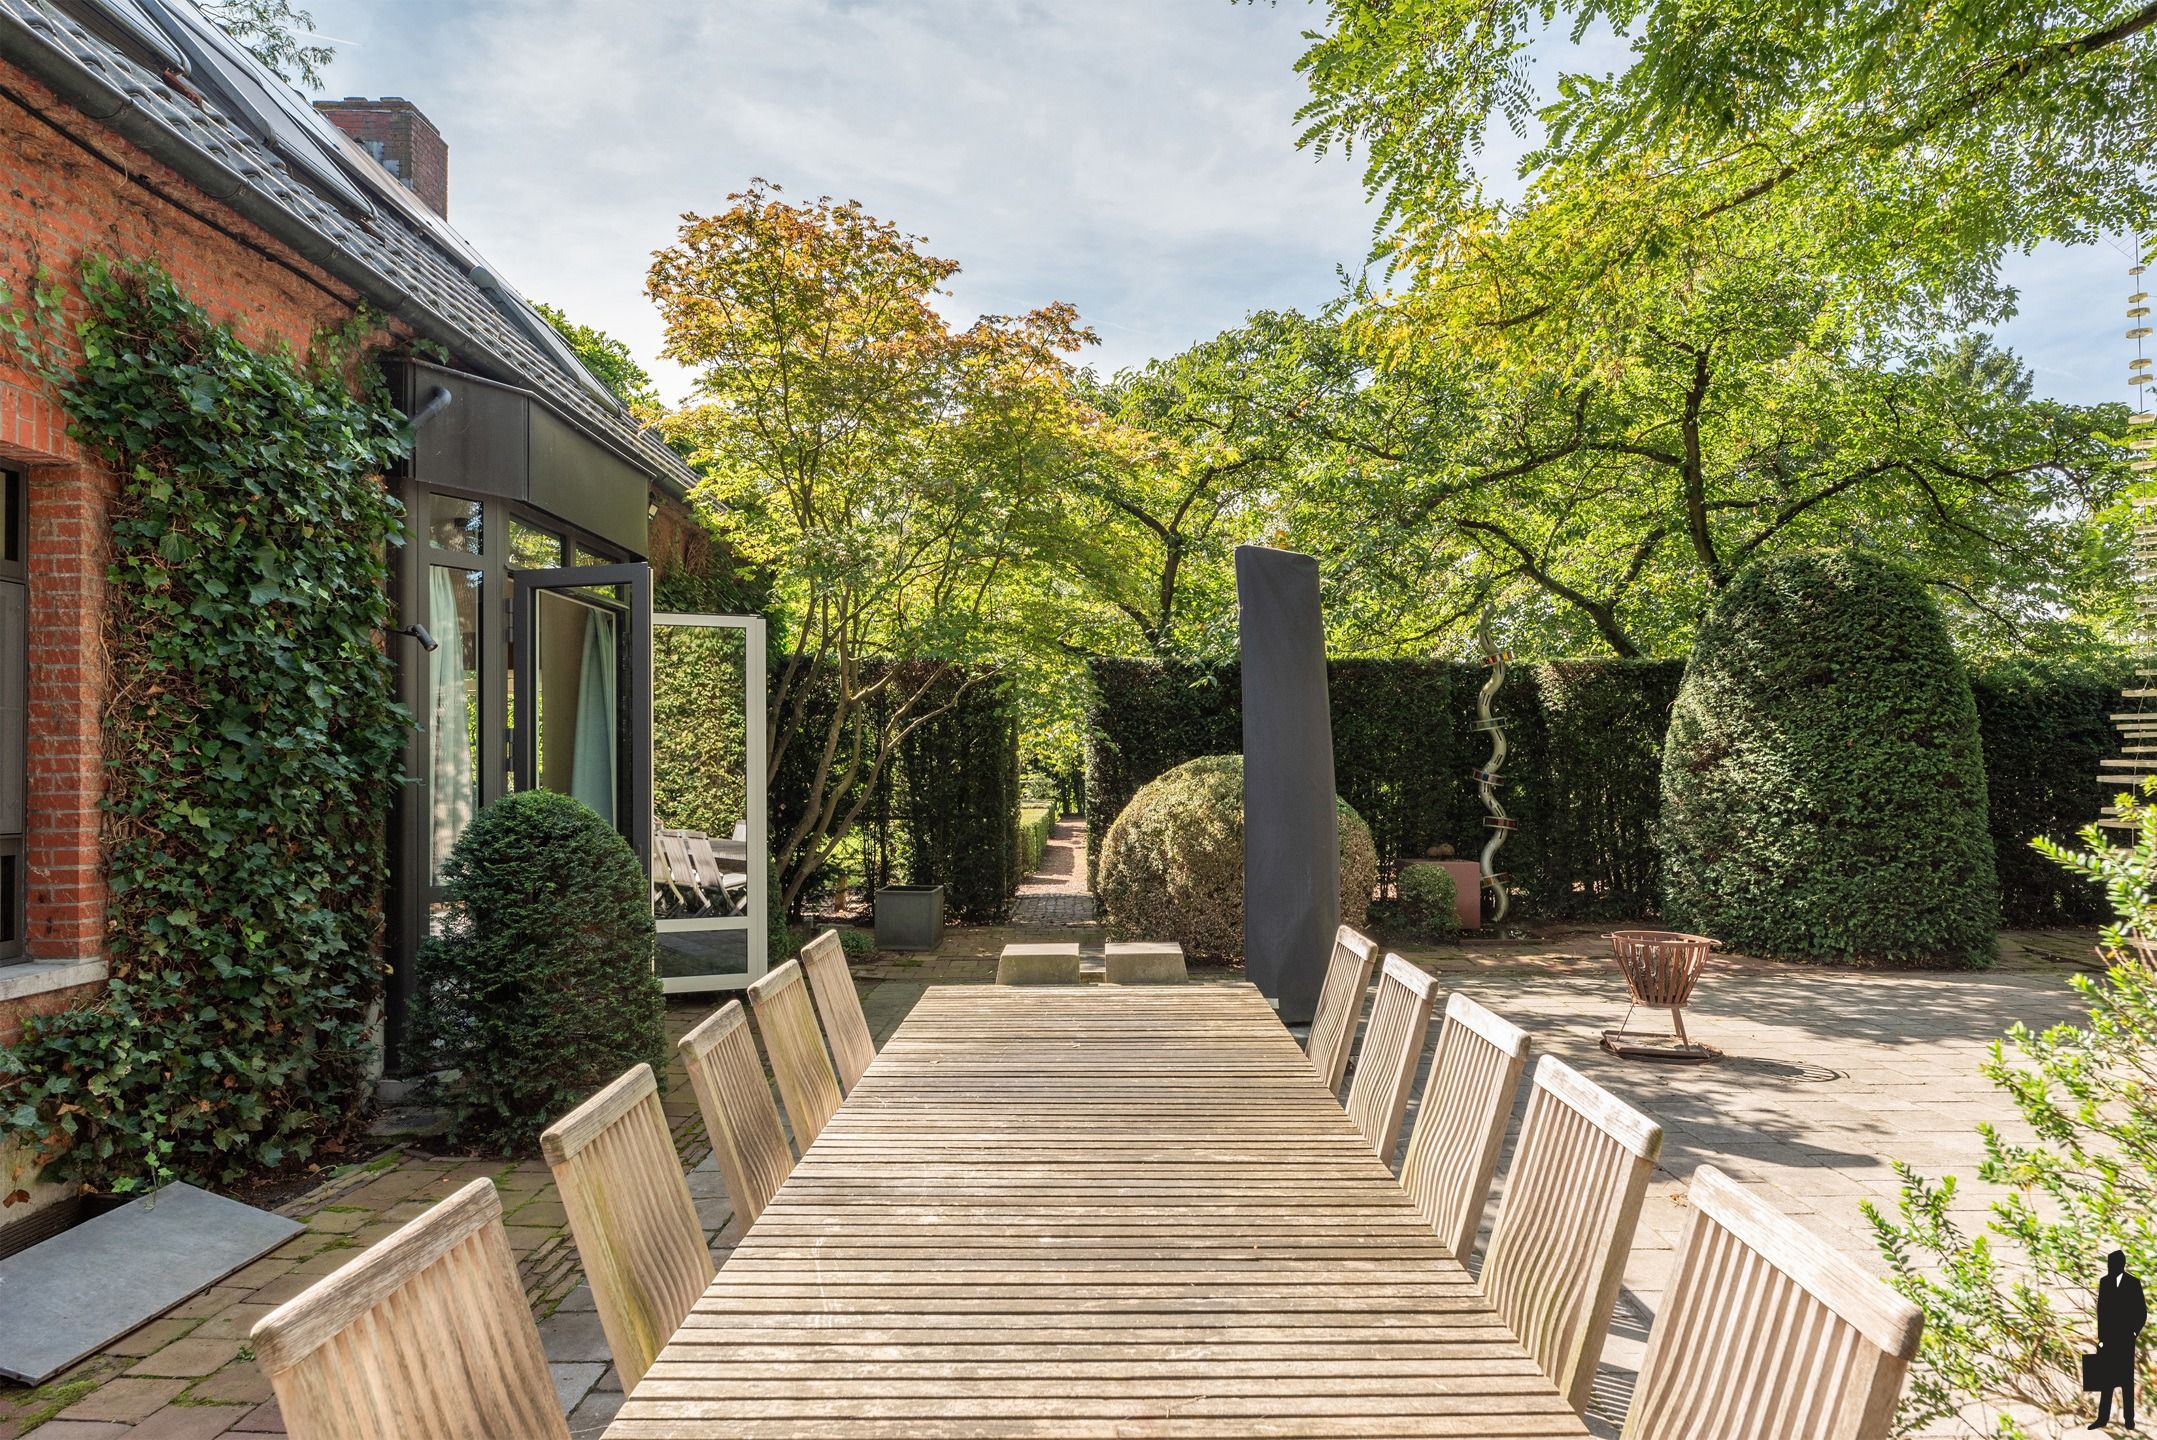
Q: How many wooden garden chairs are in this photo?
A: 10